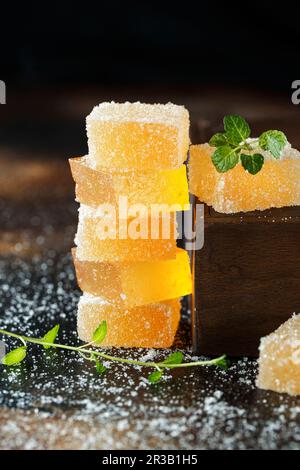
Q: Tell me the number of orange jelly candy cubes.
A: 7